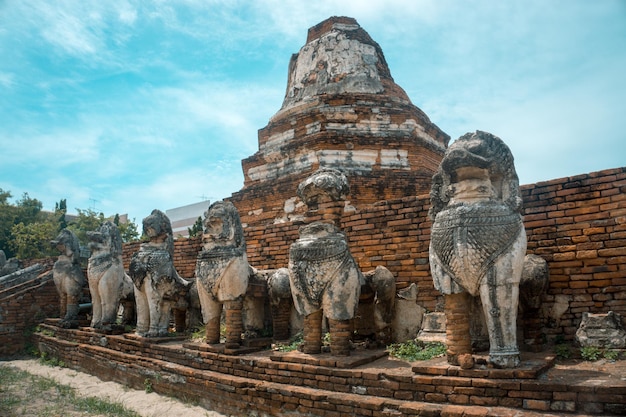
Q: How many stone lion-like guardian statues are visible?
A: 6